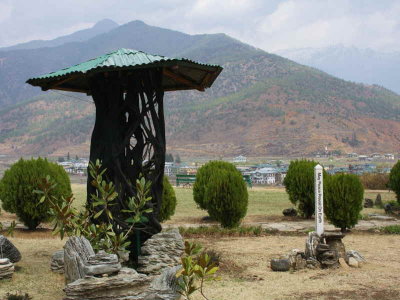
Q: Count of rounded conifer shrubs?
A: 6